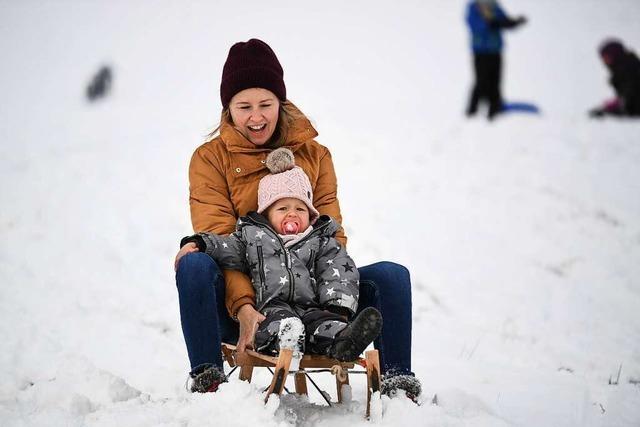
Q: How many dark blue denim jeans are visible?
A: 1